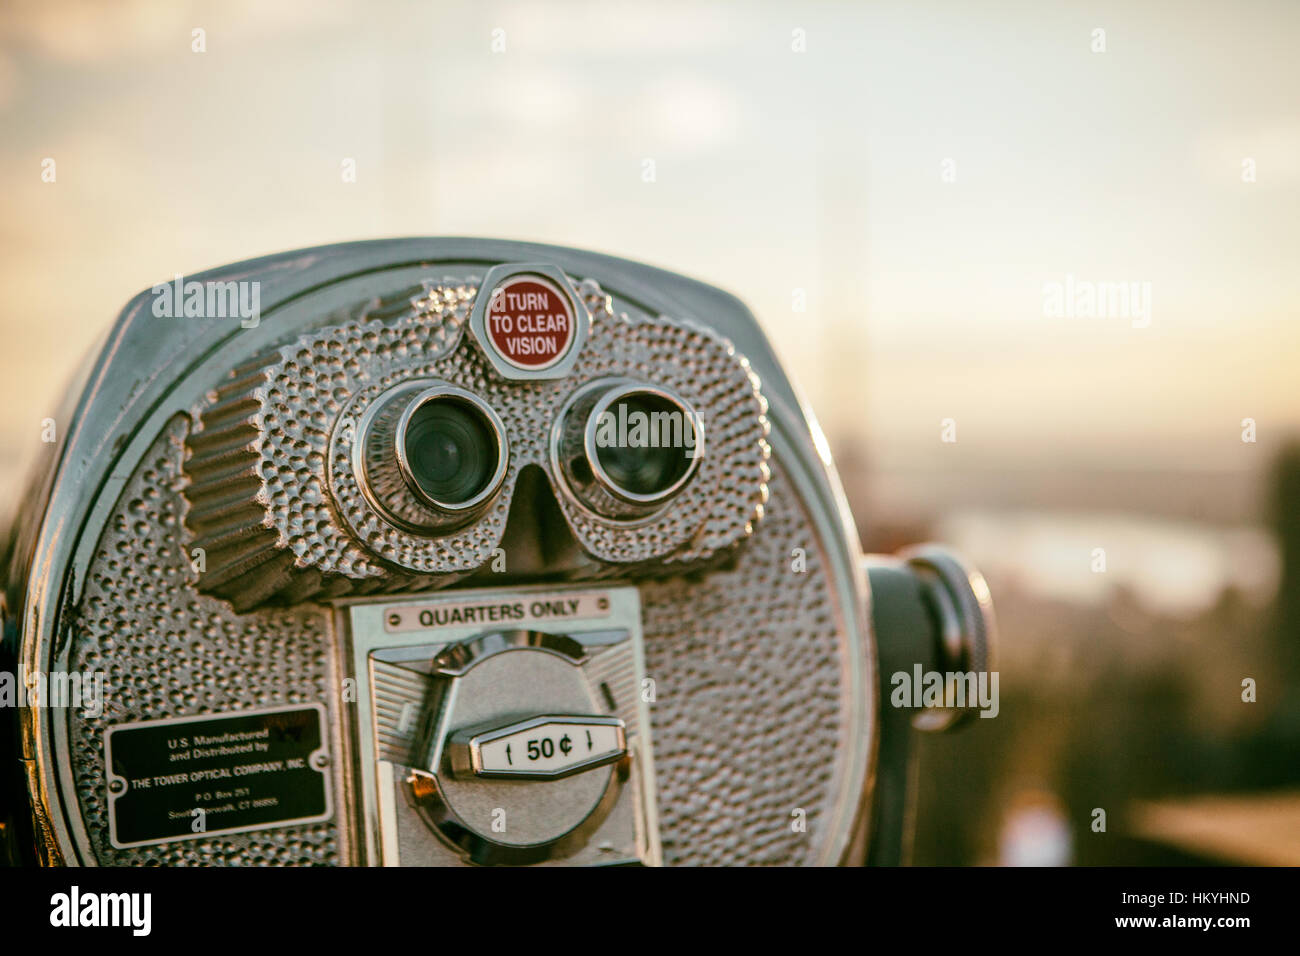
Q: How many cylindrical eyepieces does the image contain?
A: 2